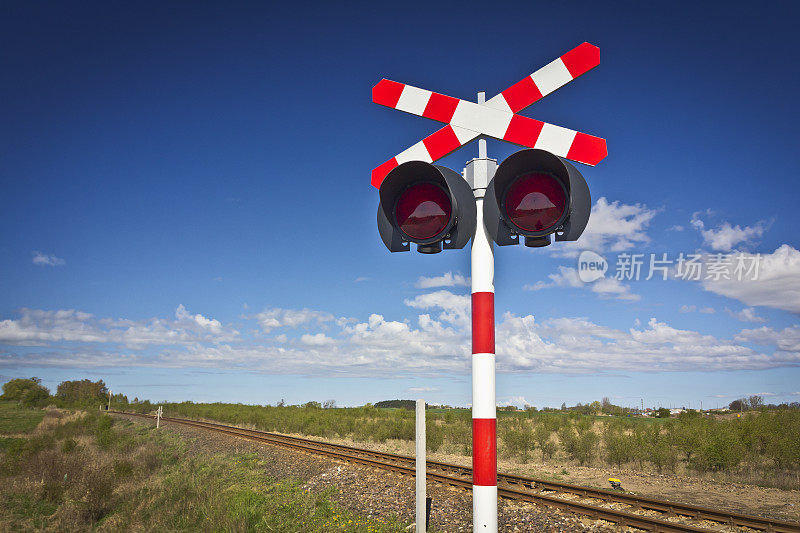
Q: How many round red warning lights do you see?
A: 2